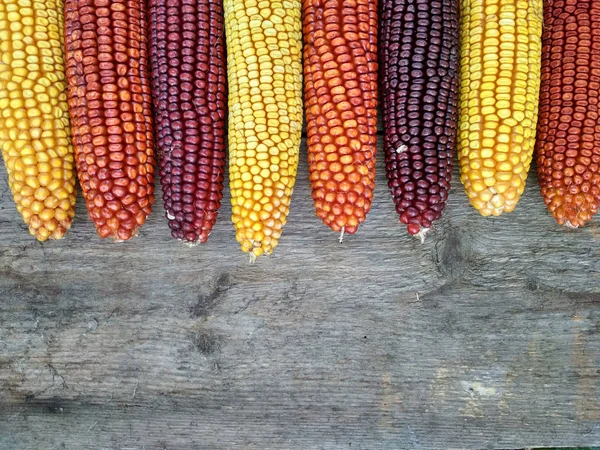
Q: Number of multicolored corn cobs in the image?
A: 8